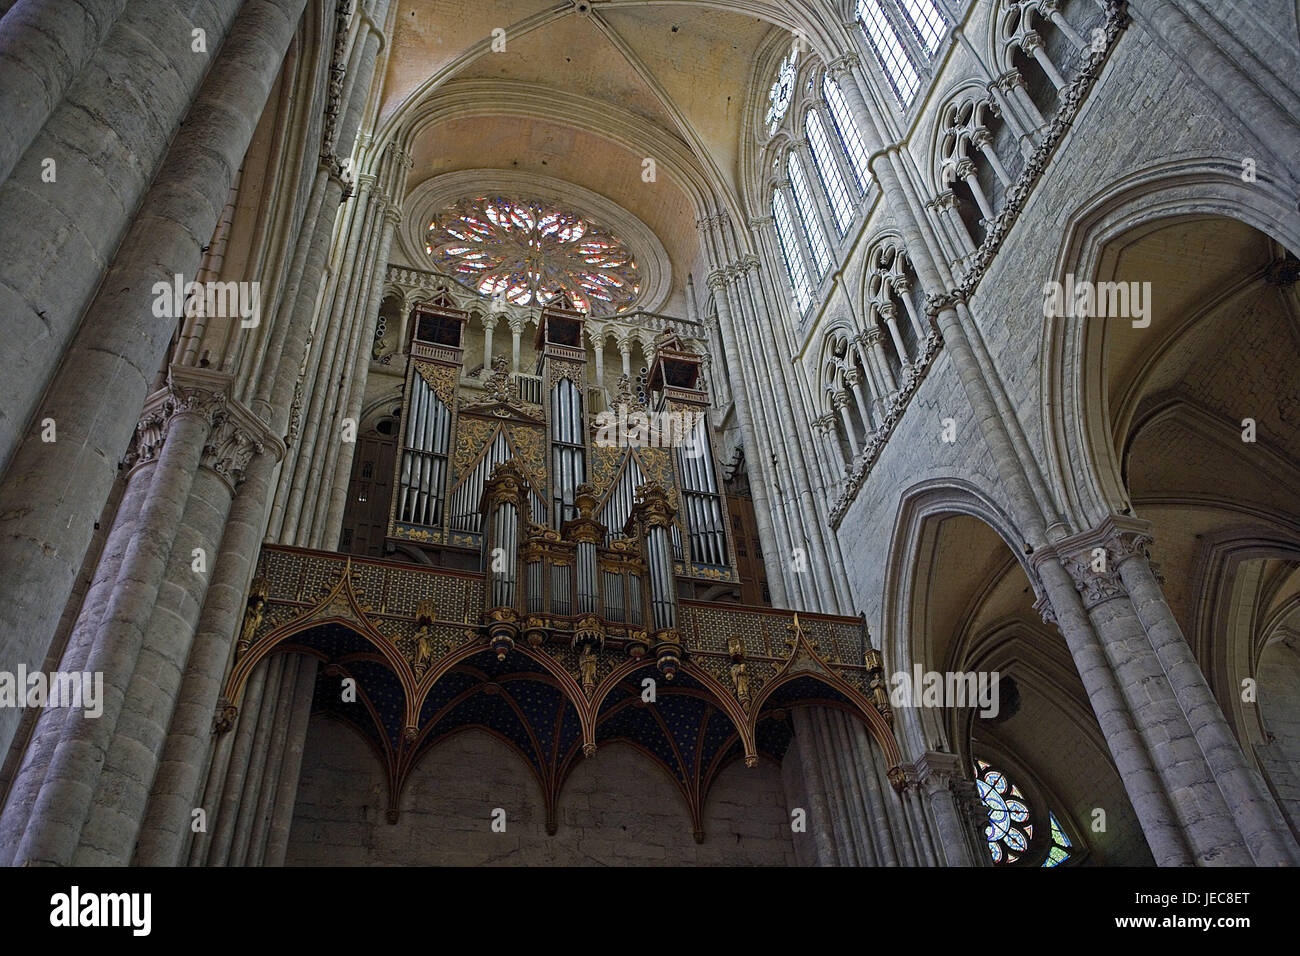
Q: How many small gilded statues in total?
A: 5